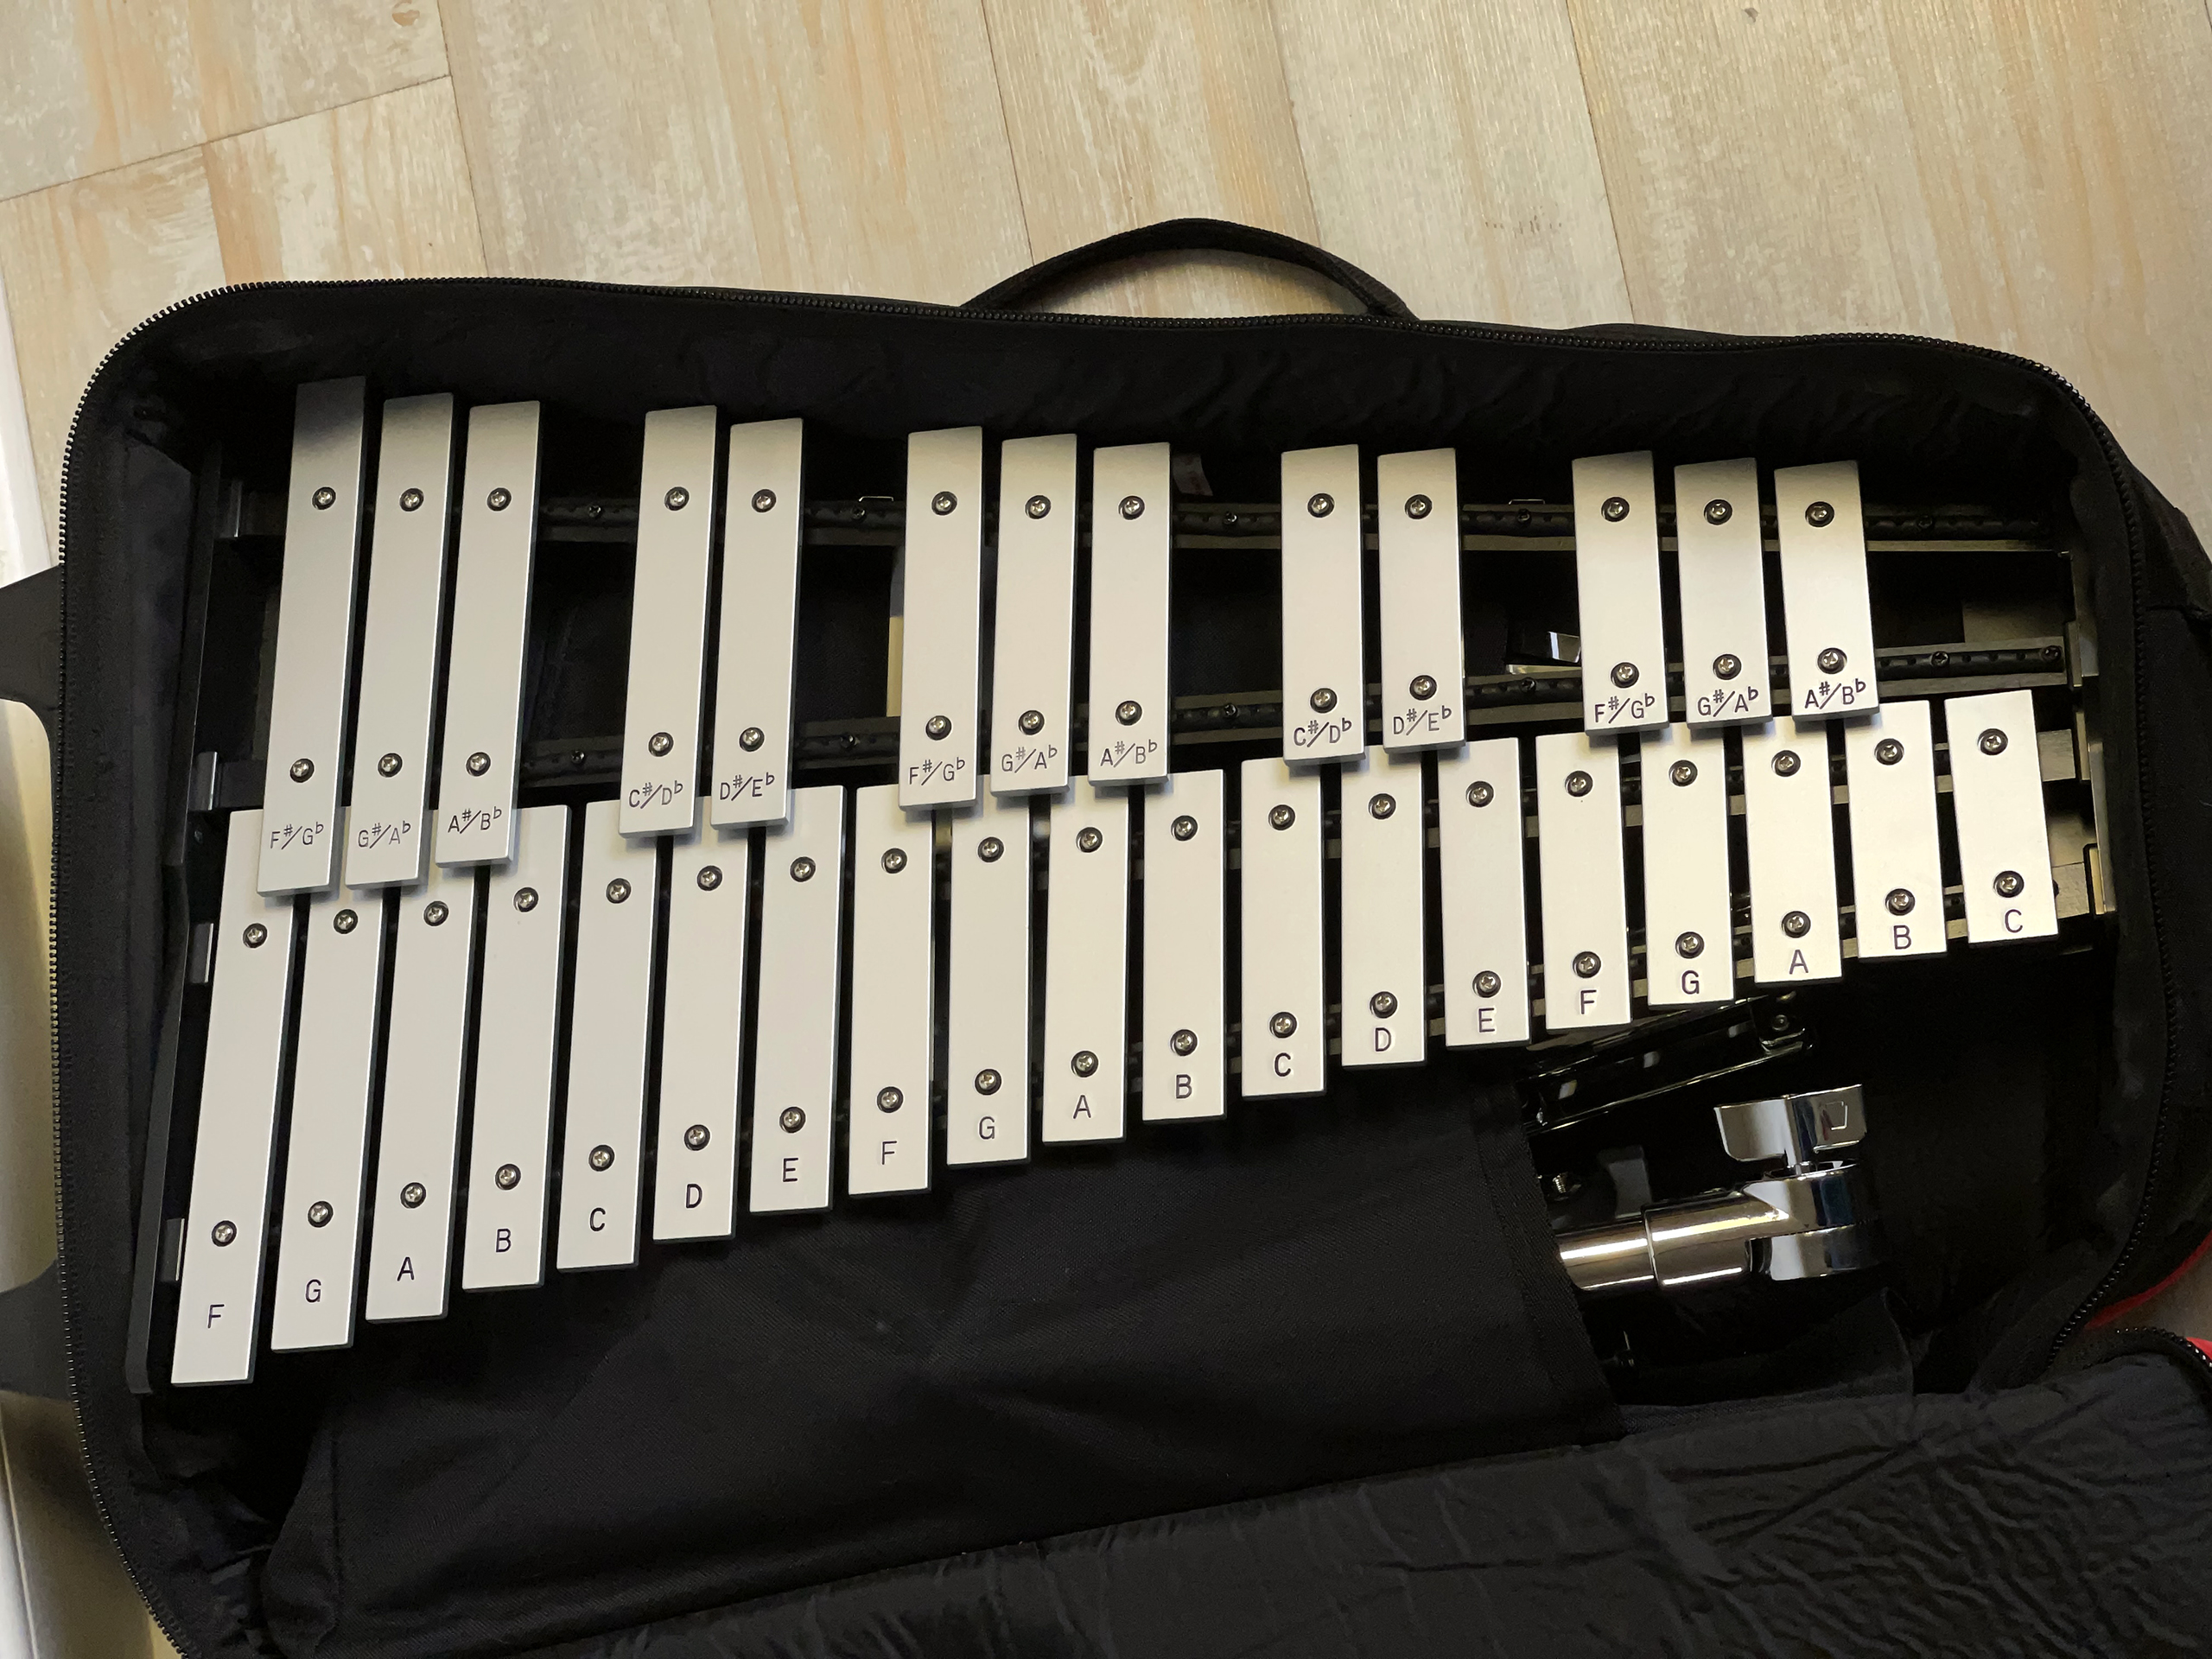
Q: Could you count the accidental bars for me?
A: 13